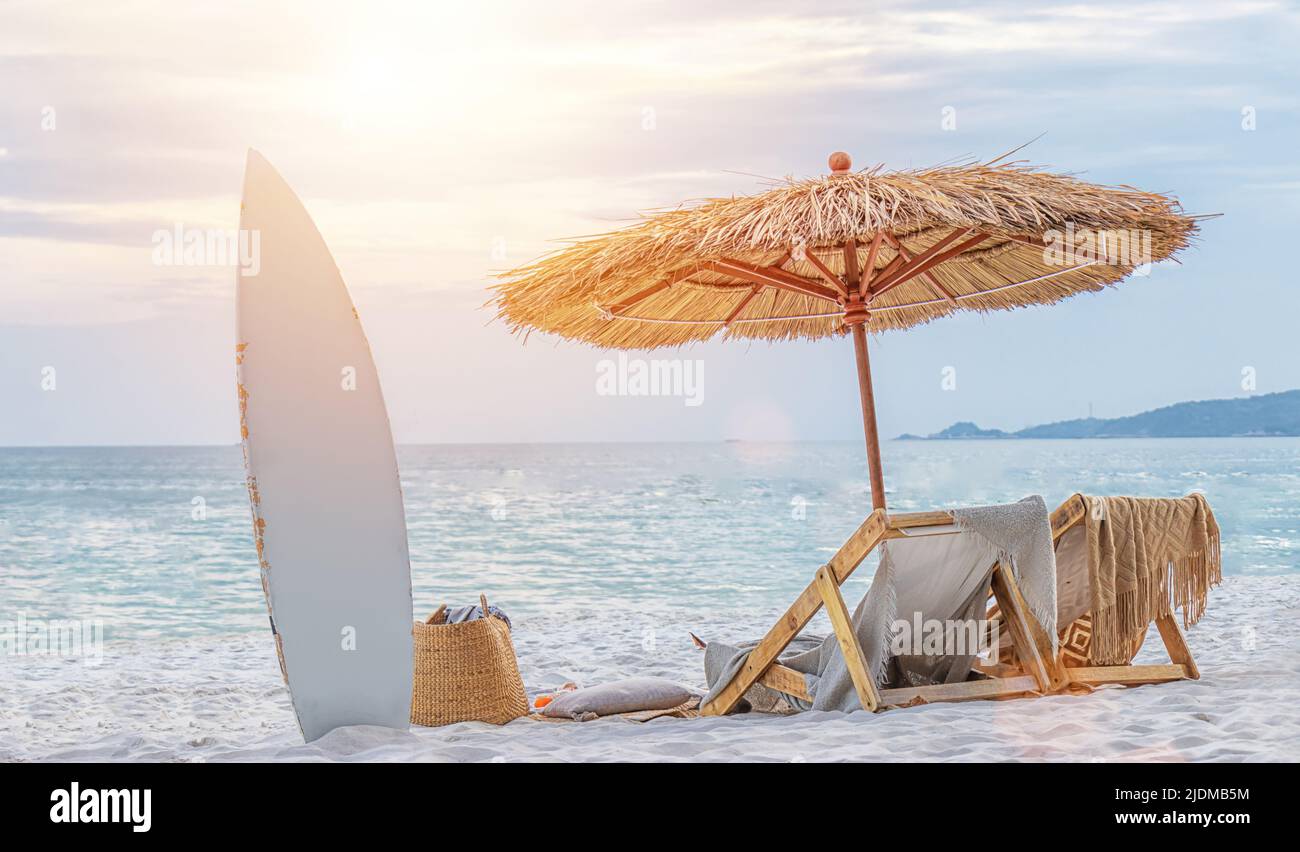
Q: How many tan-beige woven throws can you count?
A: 1